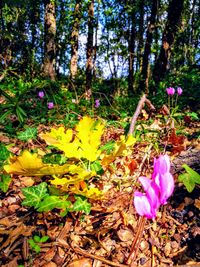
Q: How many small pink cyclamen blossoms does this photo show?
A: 5